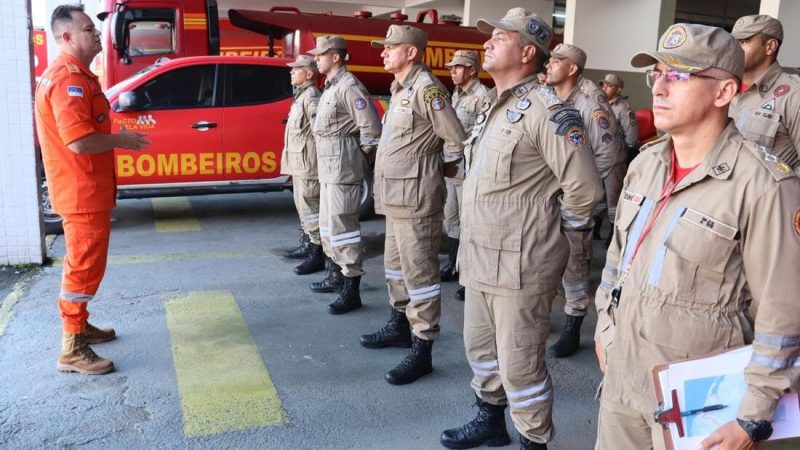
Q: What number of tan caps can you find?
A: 9